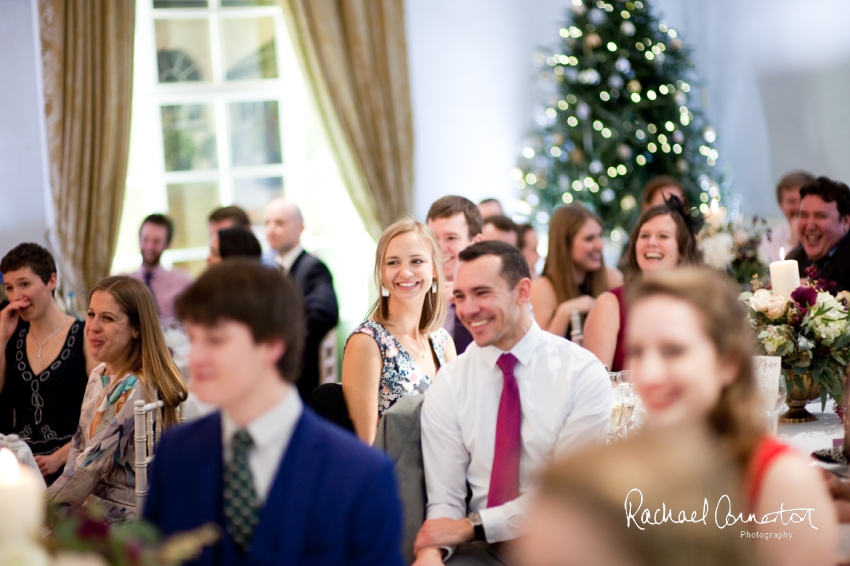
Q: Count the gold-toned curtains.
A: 2